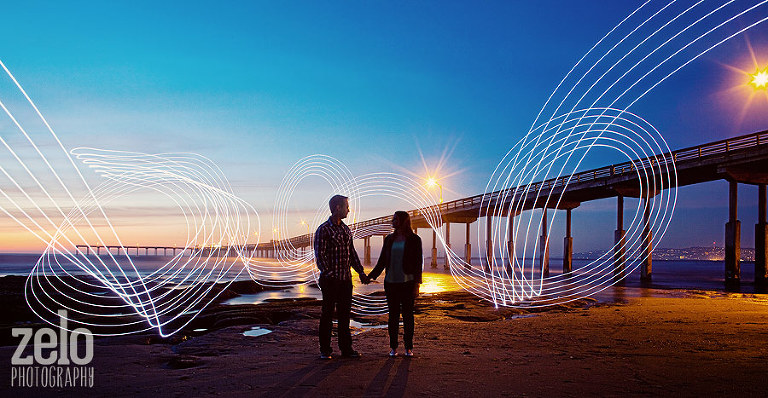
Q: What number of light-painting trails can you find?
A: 6